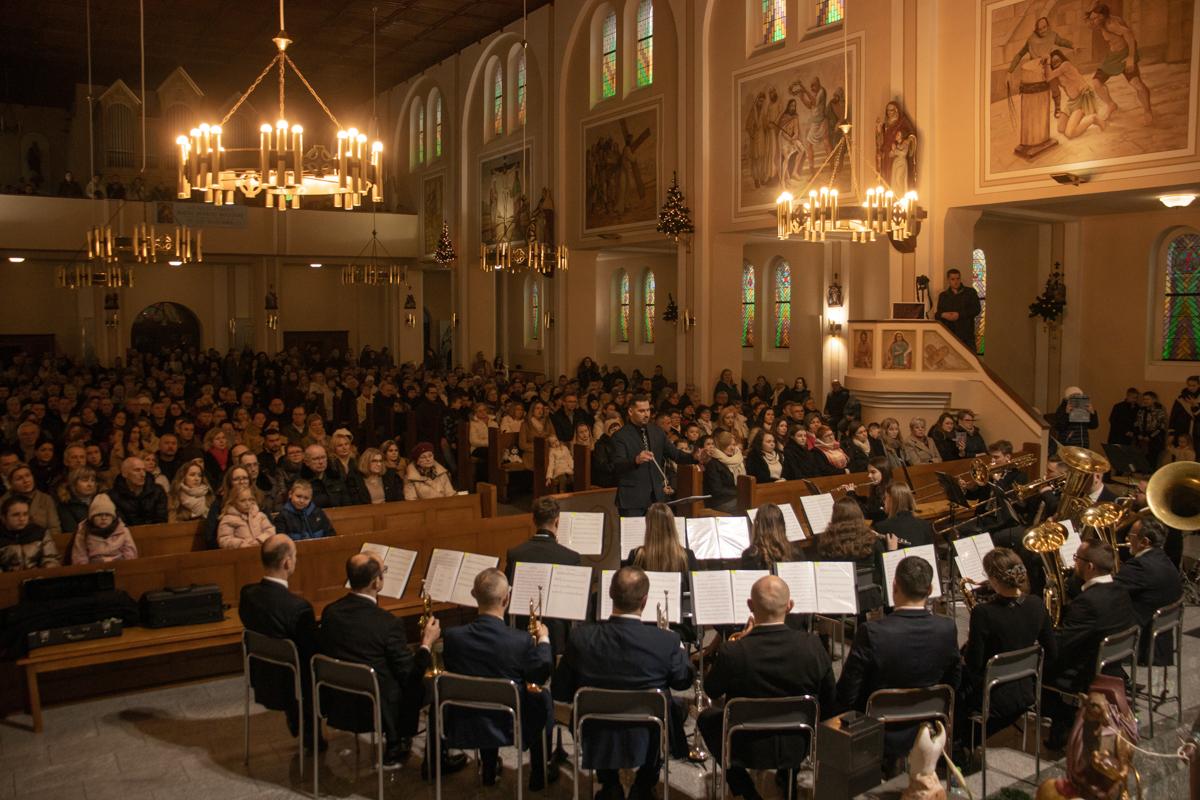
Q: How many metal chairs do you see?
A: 9